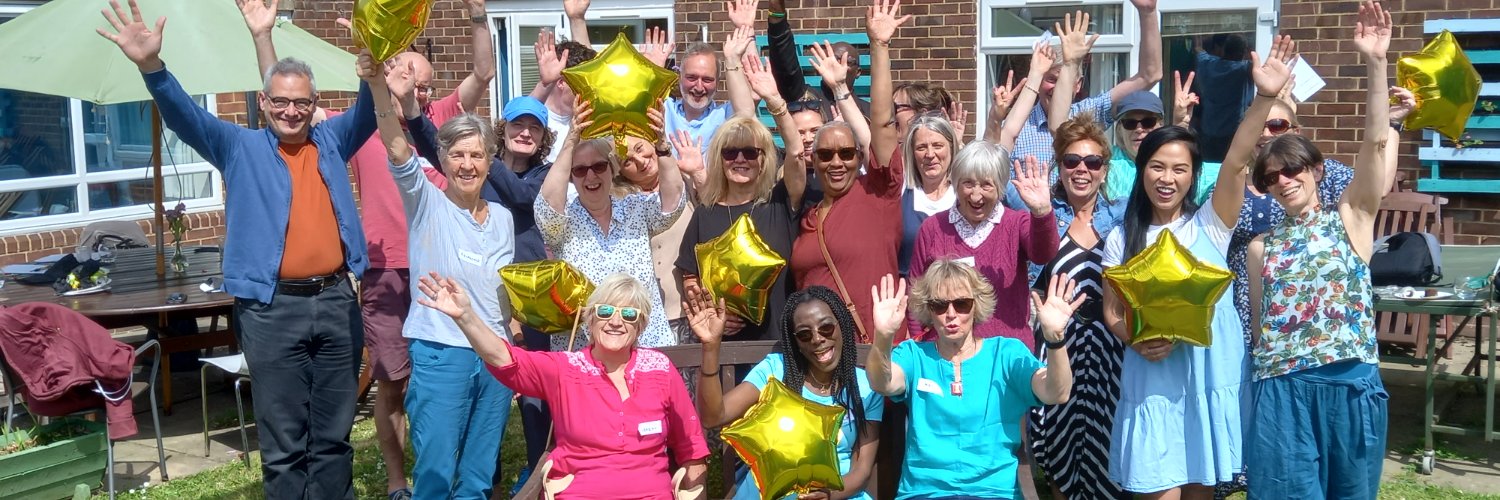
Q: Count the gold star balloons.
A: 7